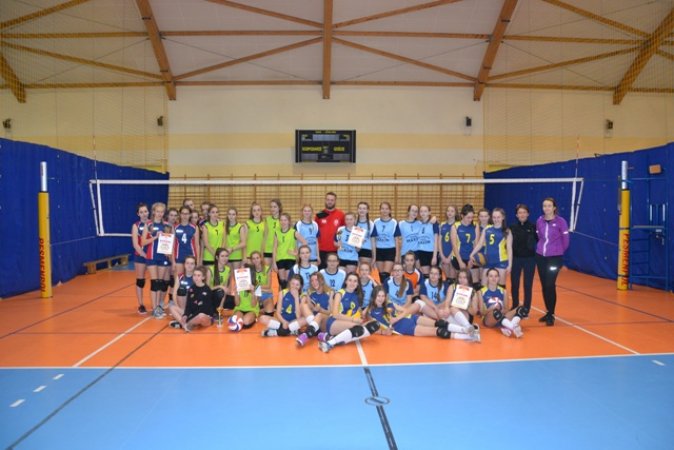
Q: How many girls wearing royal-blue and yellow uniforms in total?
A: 10